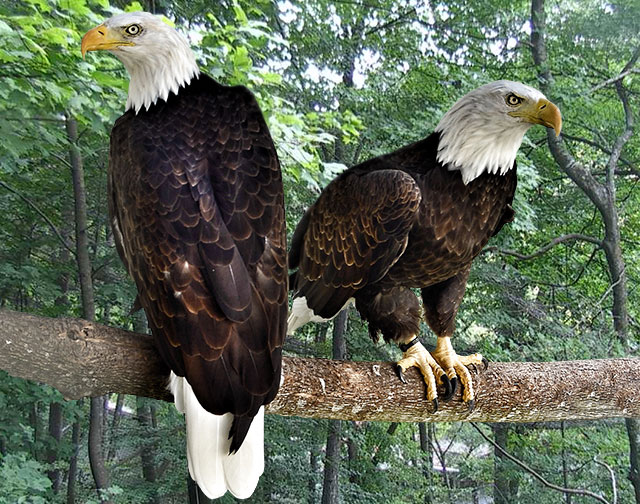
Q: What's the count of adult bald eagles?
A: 2